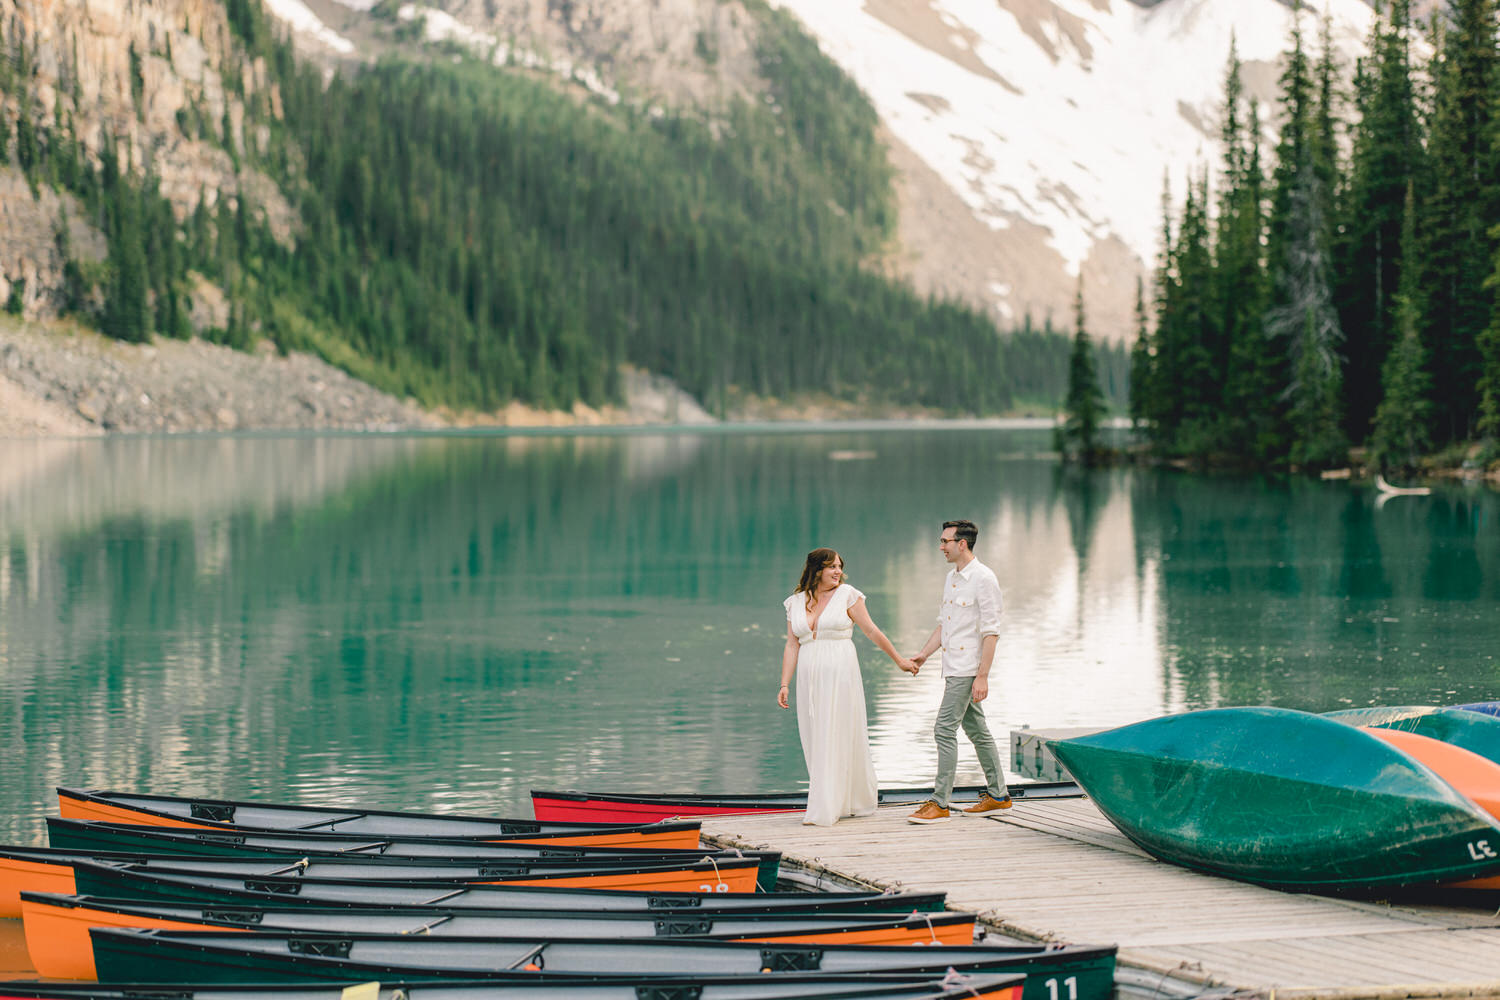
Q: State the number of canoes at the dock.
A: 12